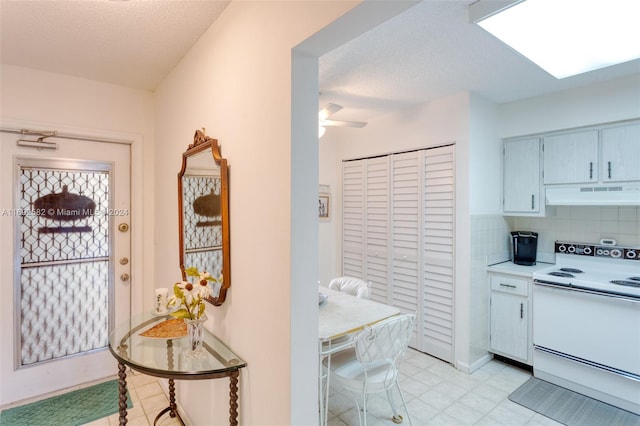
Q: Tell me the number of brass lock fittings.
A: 3